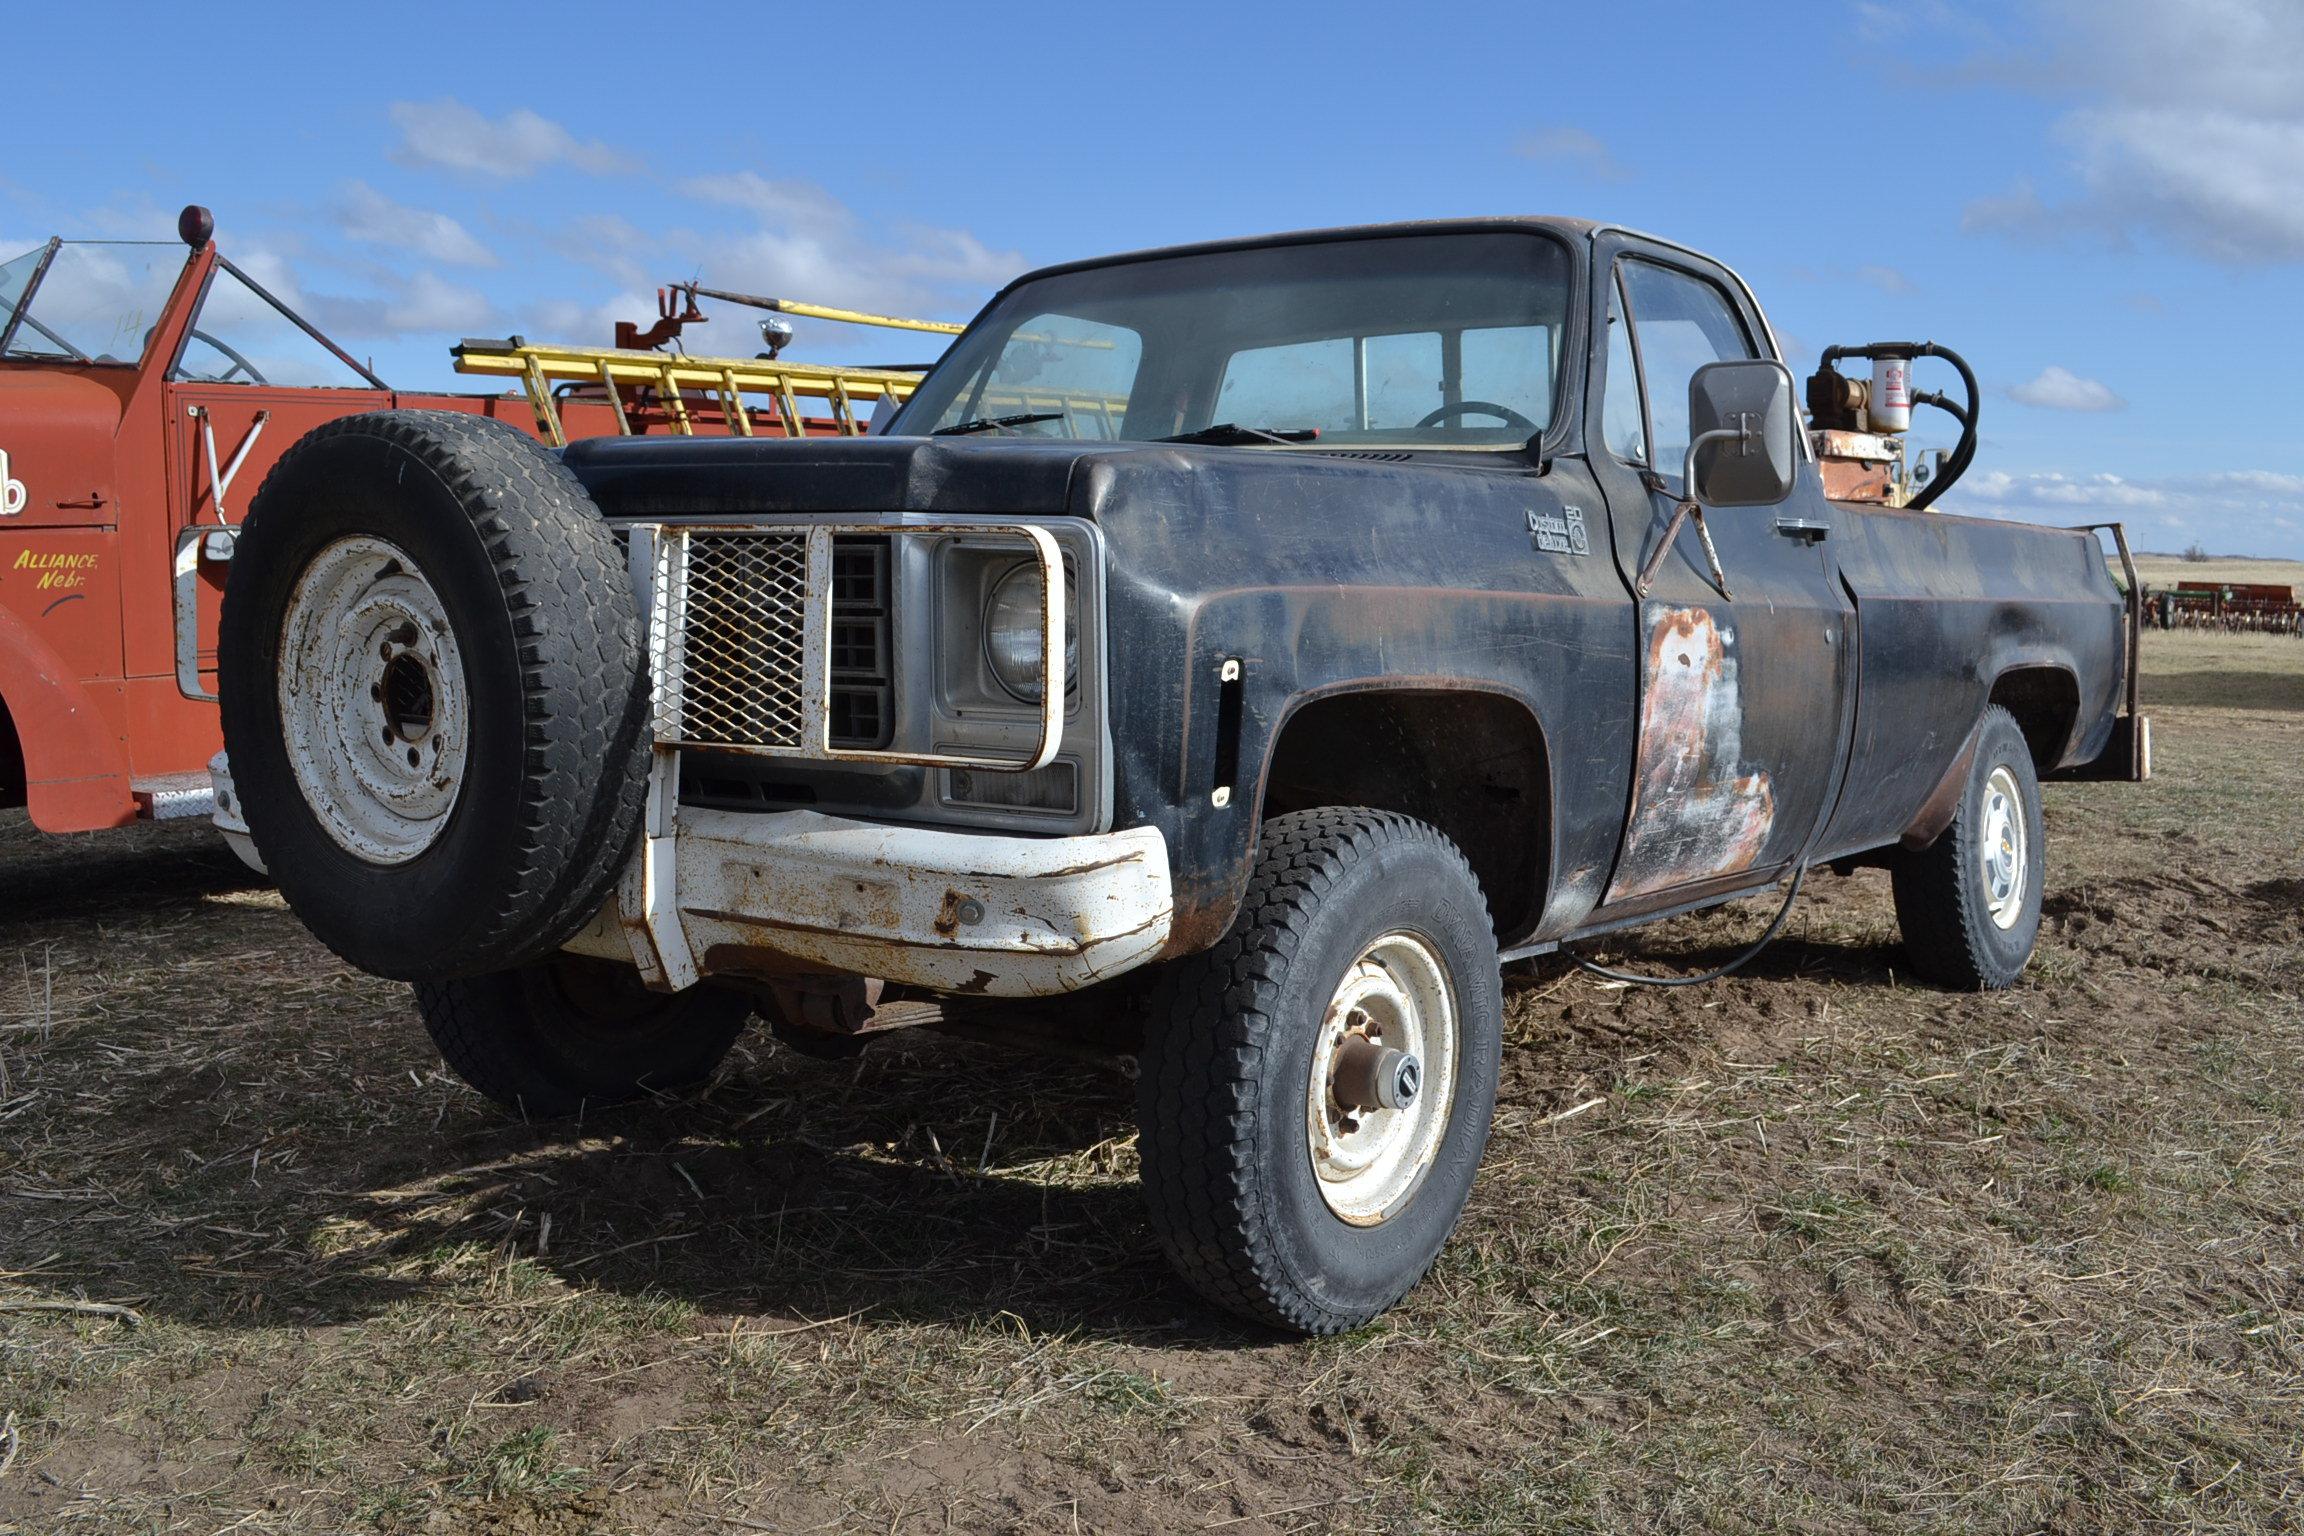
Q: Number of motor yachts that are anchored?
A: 0